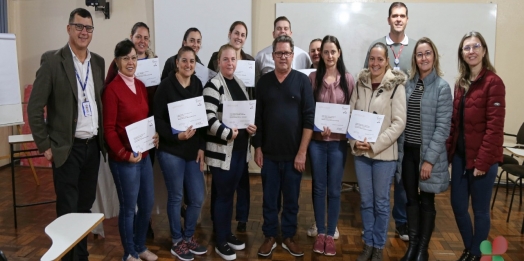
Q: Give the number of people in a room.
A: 15